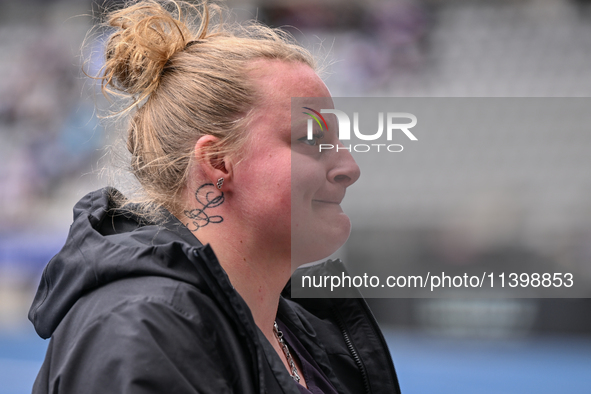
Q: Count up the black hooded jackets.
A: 1